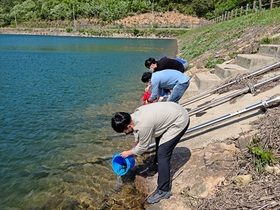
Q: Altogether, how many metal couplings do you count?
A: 3